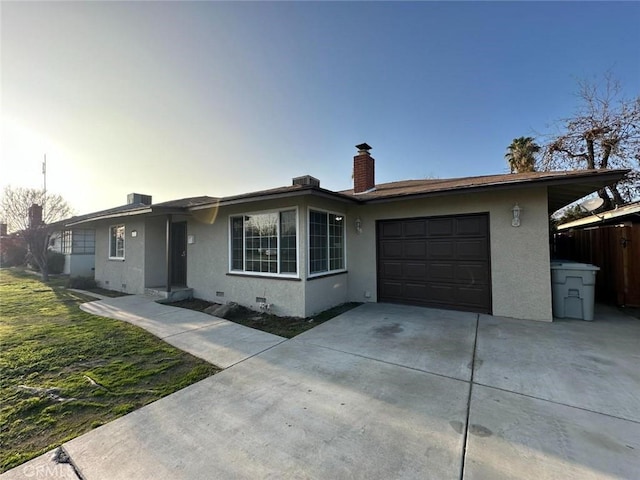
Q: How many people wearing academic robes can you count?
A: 0